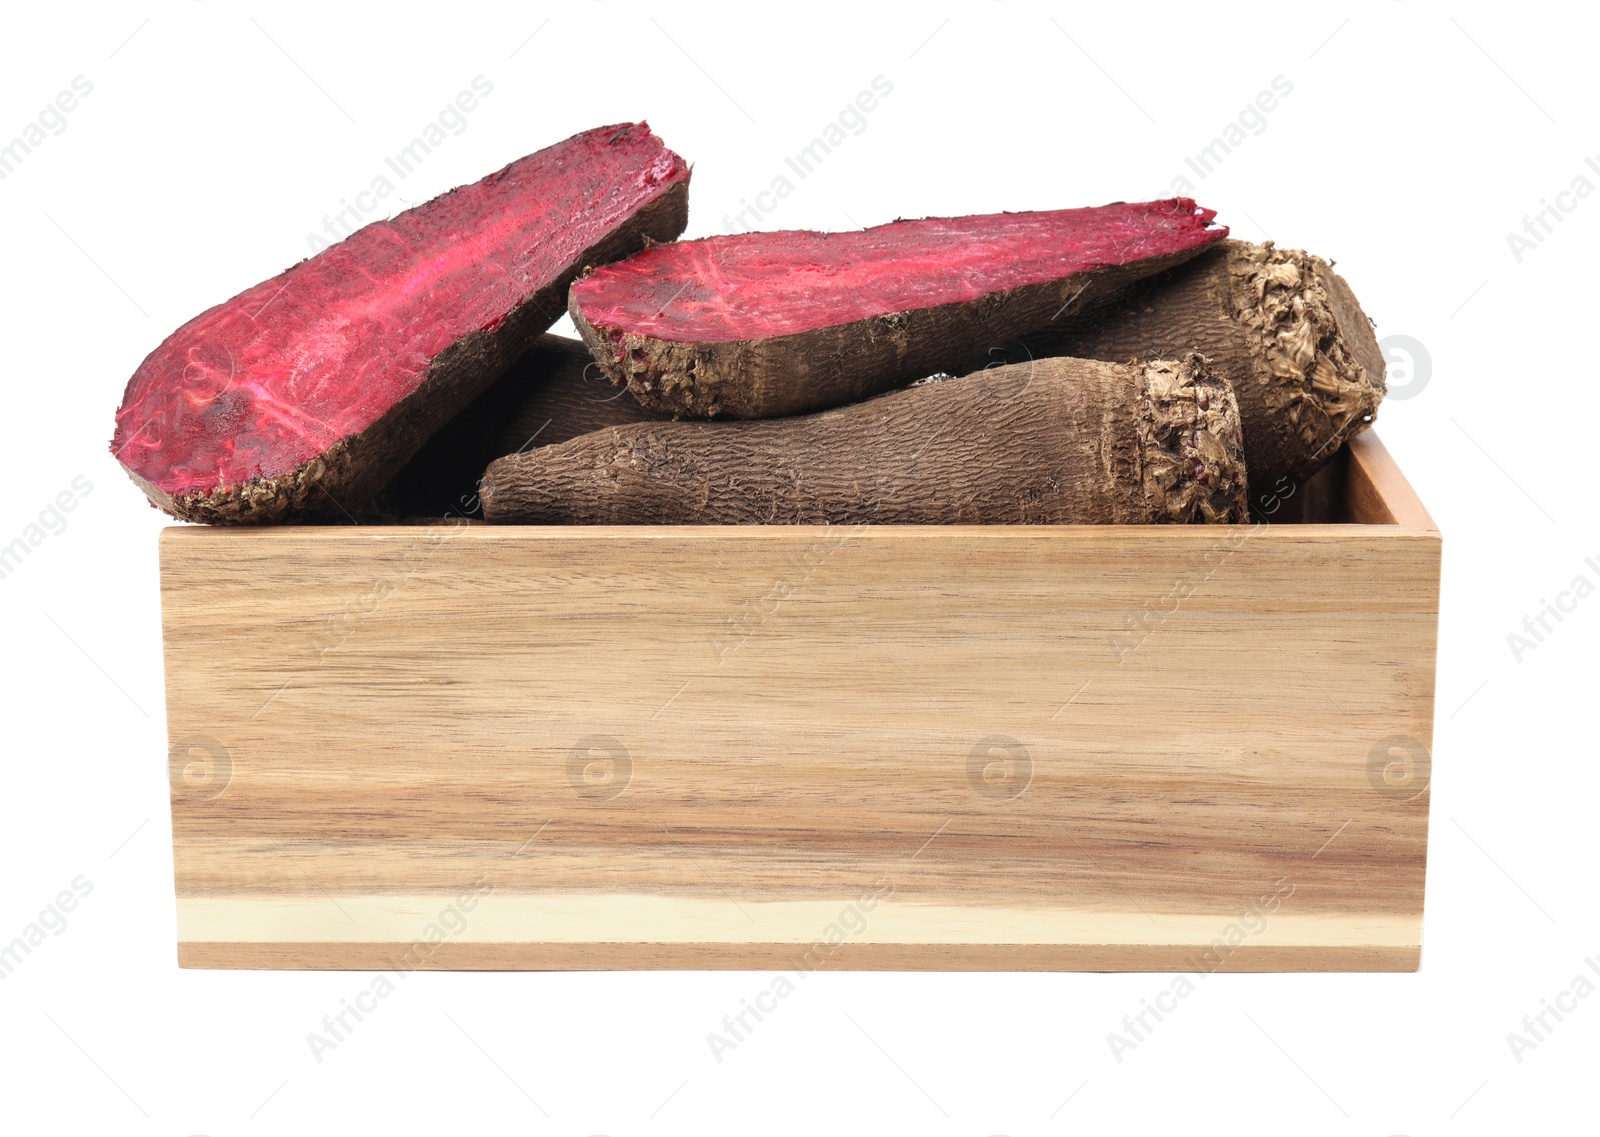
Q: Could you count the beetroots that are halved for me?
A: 2